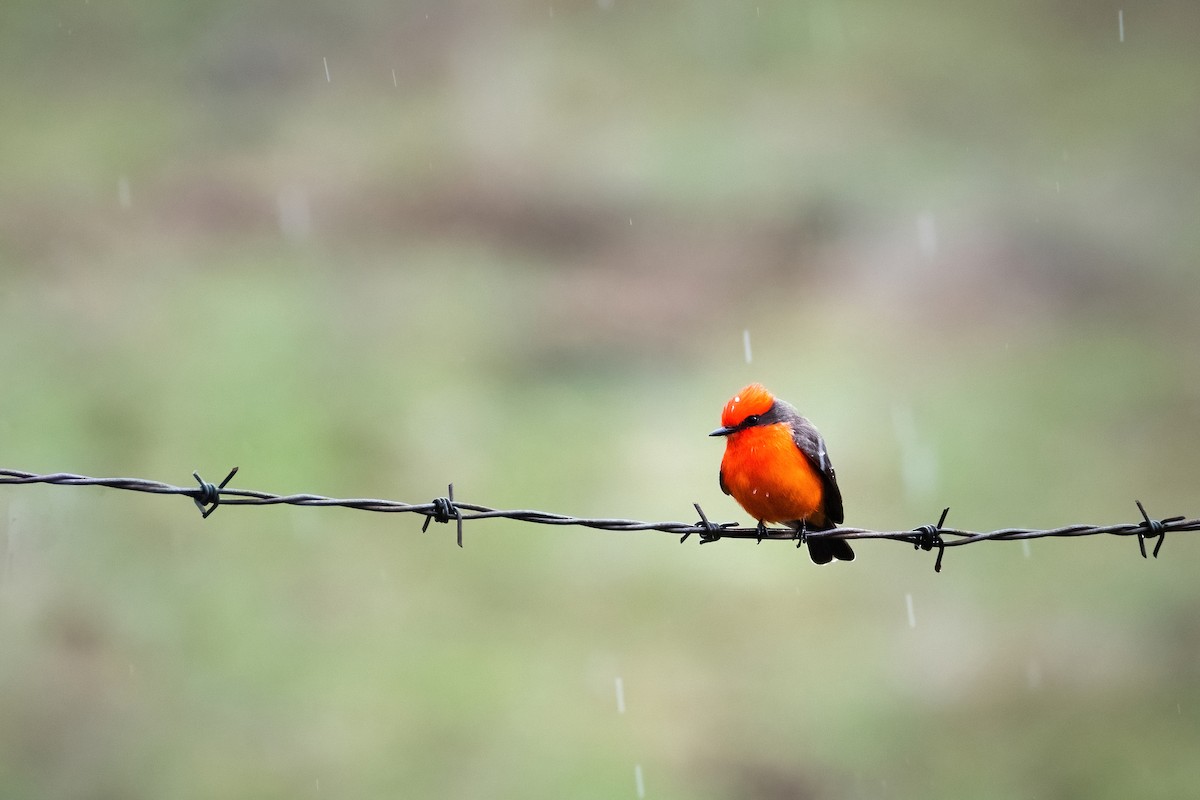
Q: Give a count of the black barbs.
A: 5